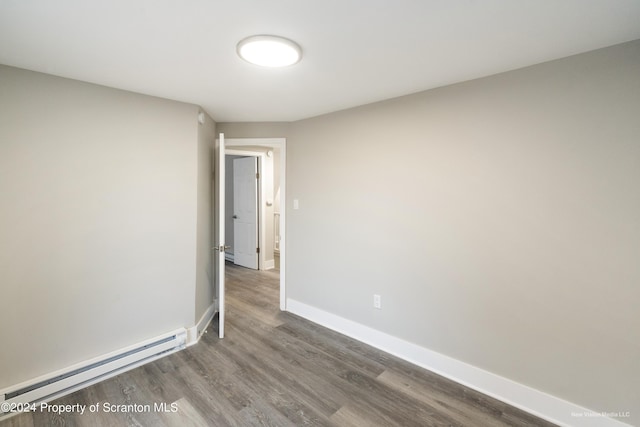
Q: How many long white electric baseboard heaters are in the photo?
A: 1